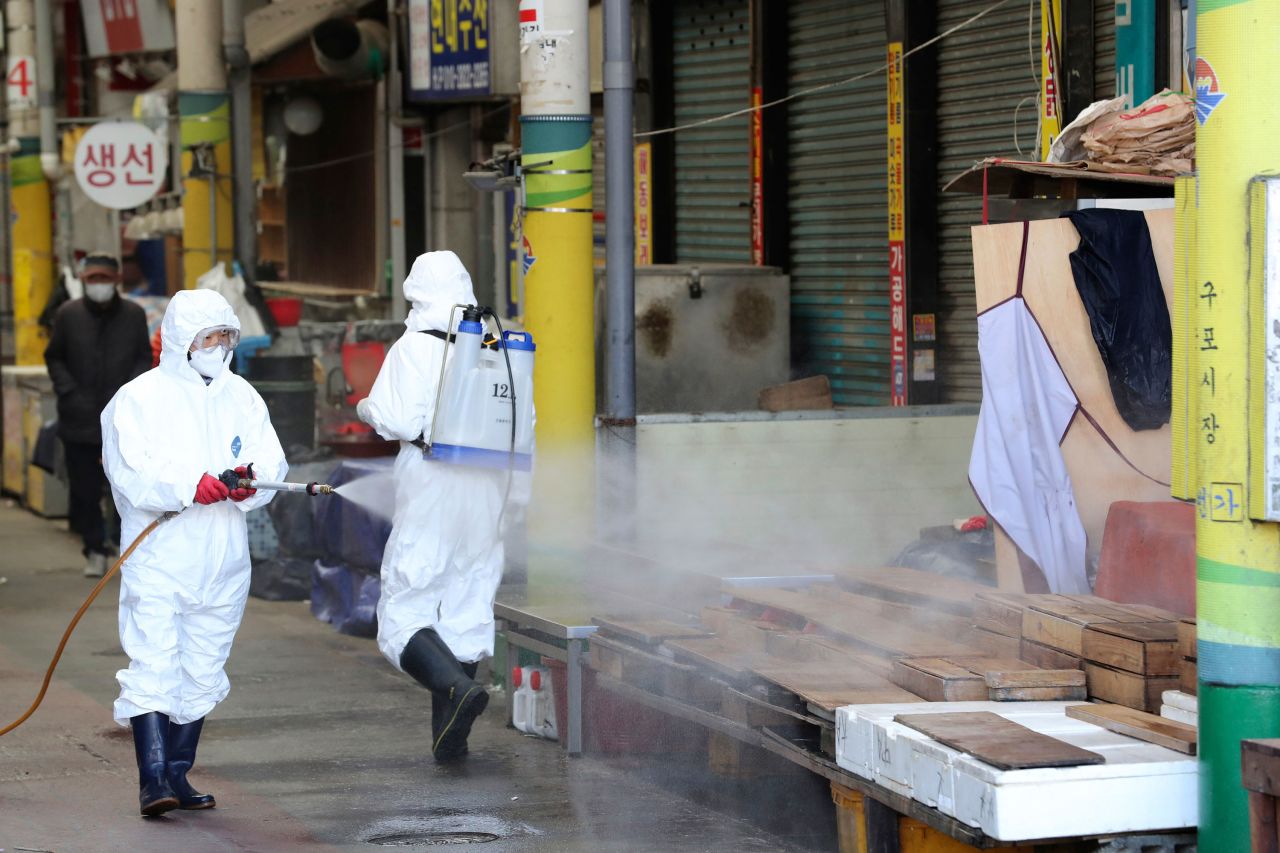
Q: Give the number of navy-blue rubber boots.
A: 2